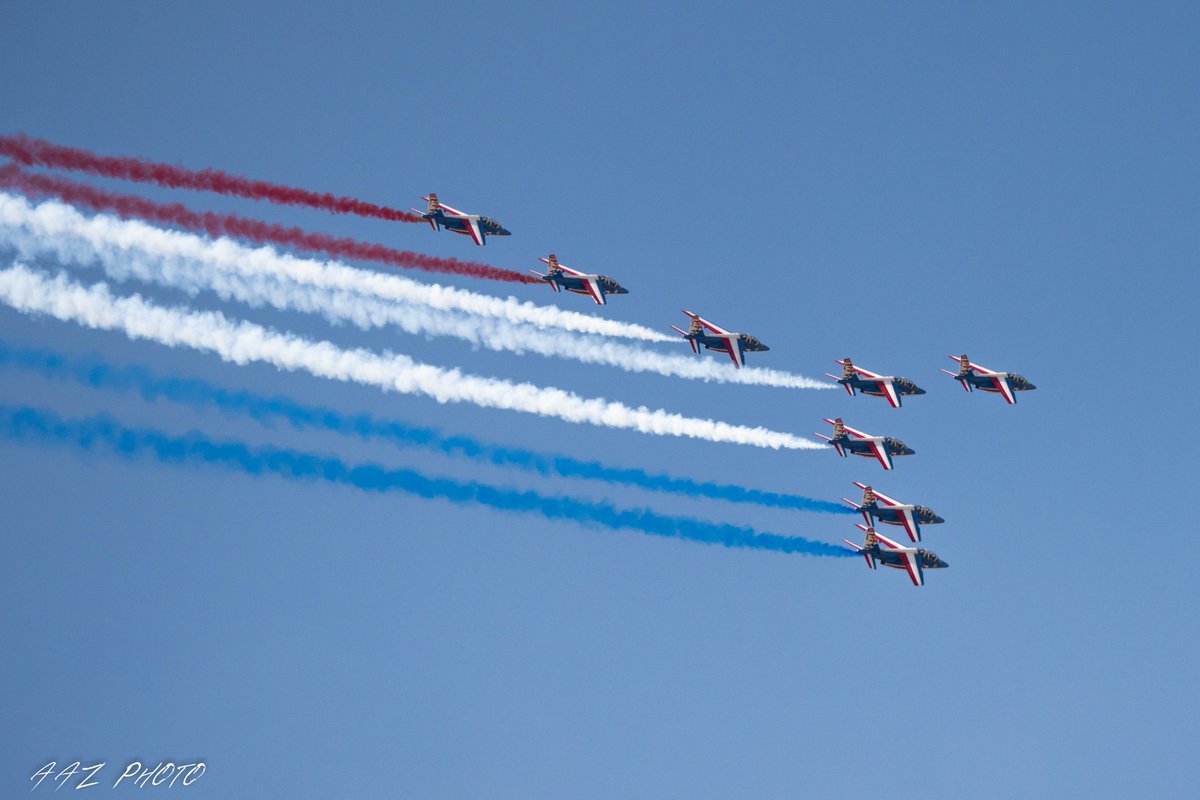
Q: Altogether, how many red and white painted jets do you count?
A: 8